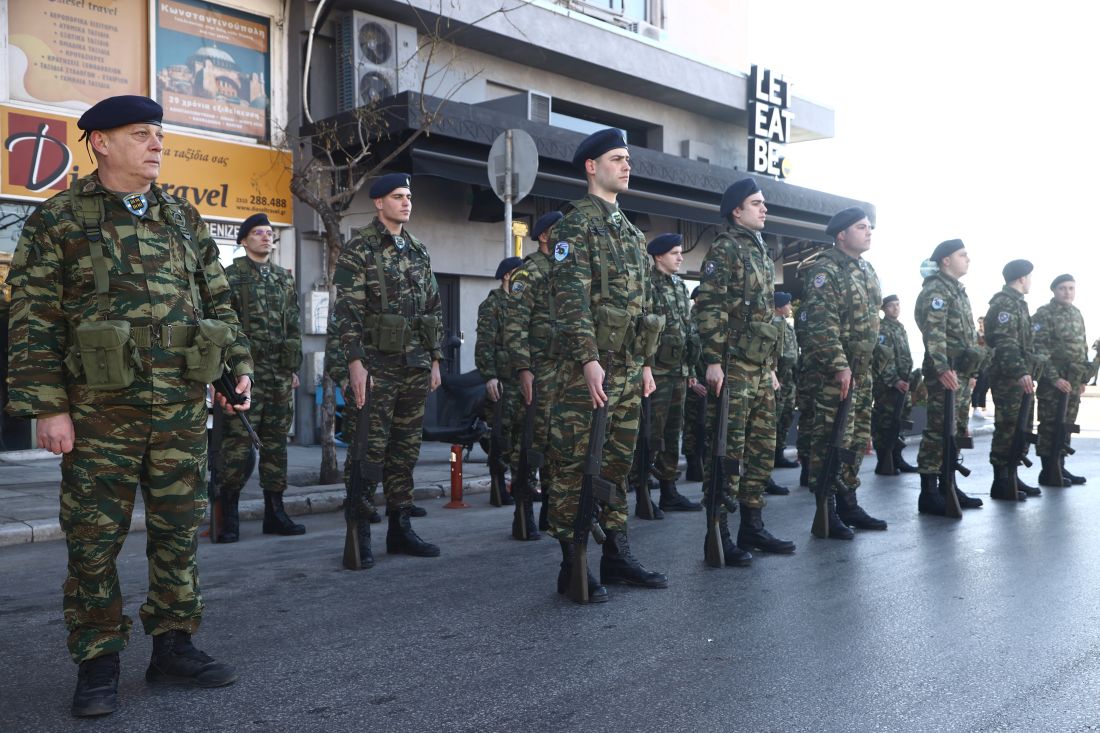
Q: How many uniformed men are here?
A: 15